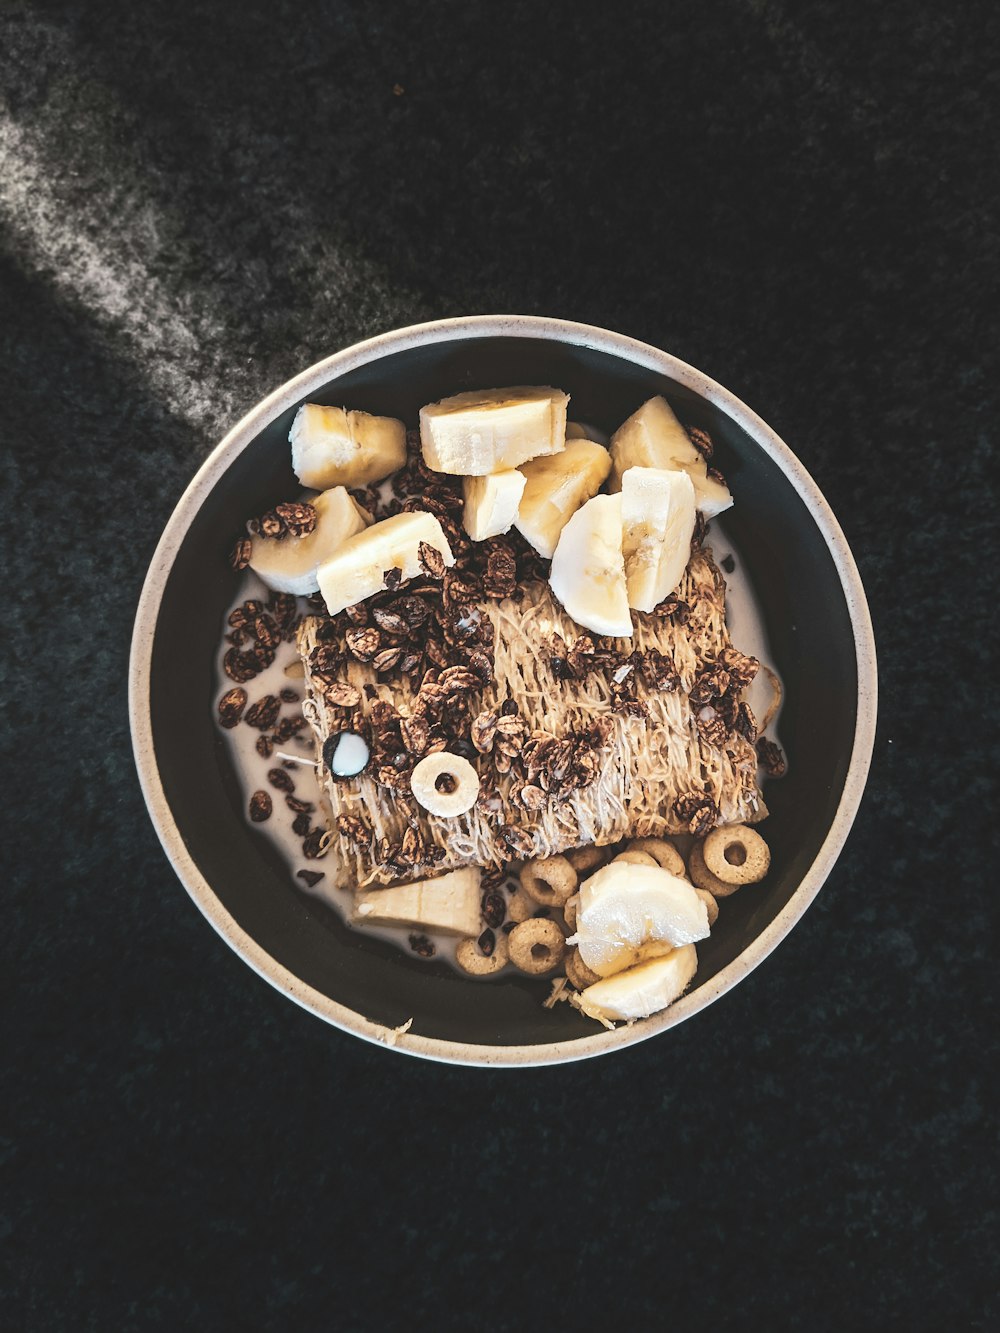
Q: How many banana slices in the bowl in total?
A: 12